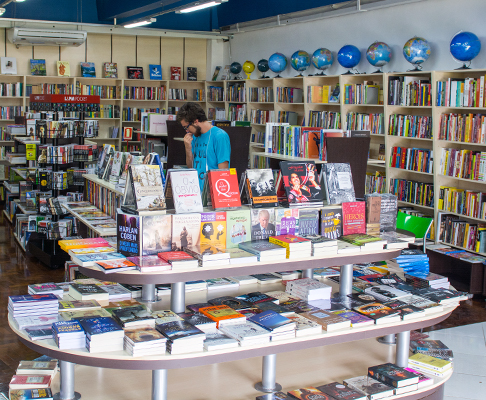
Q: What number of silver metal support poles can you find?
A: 9